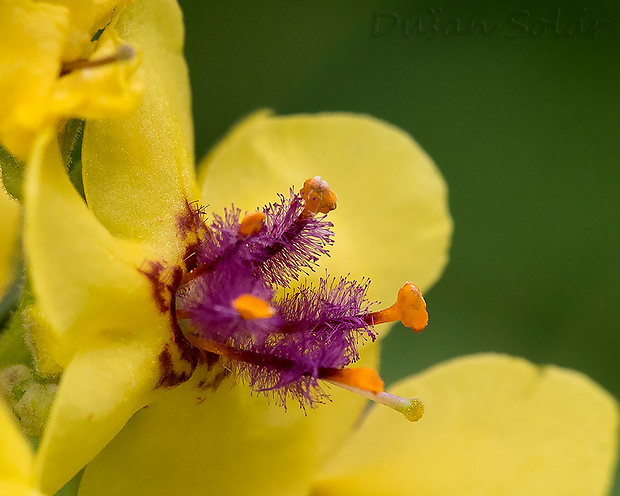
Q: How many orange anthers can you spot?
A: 5